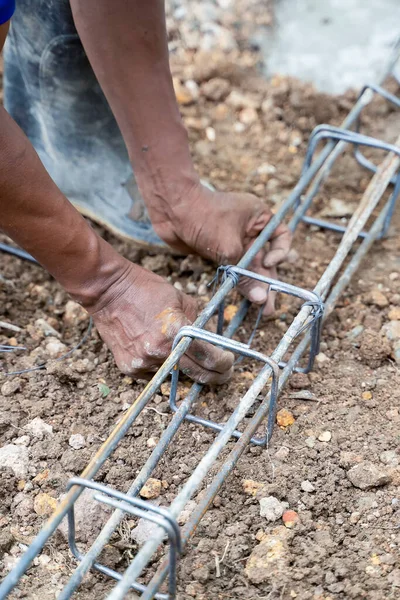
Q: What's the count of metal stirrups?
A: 5